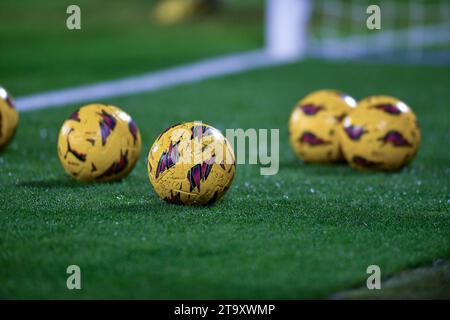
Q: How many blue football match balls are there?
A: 0